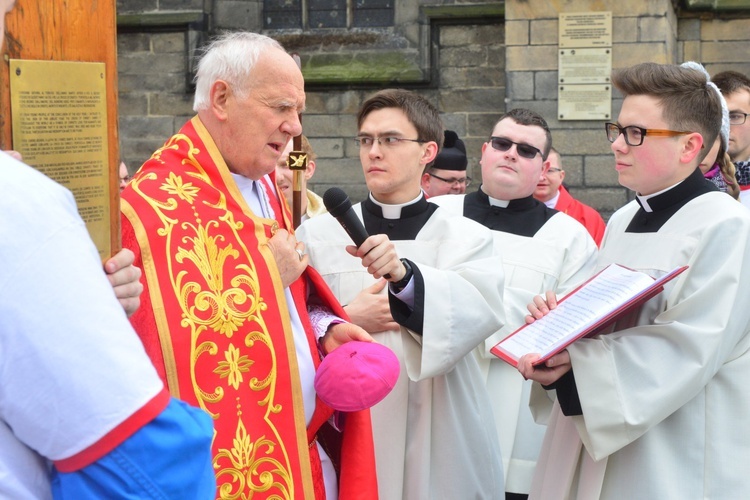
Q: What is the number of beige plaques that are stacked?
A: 3